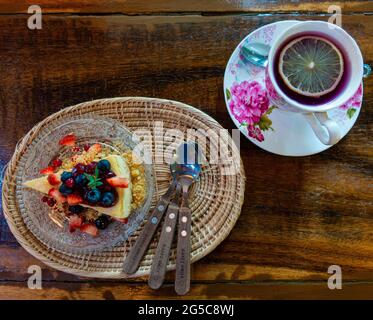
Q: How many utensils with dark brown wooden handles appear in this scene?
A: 3